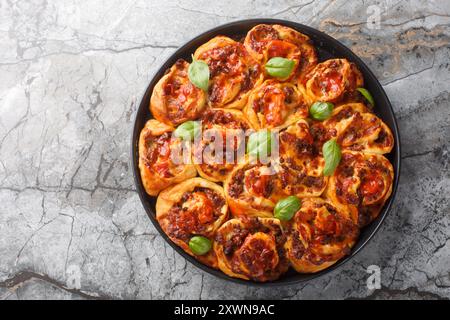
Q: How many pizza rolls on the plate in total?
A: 14